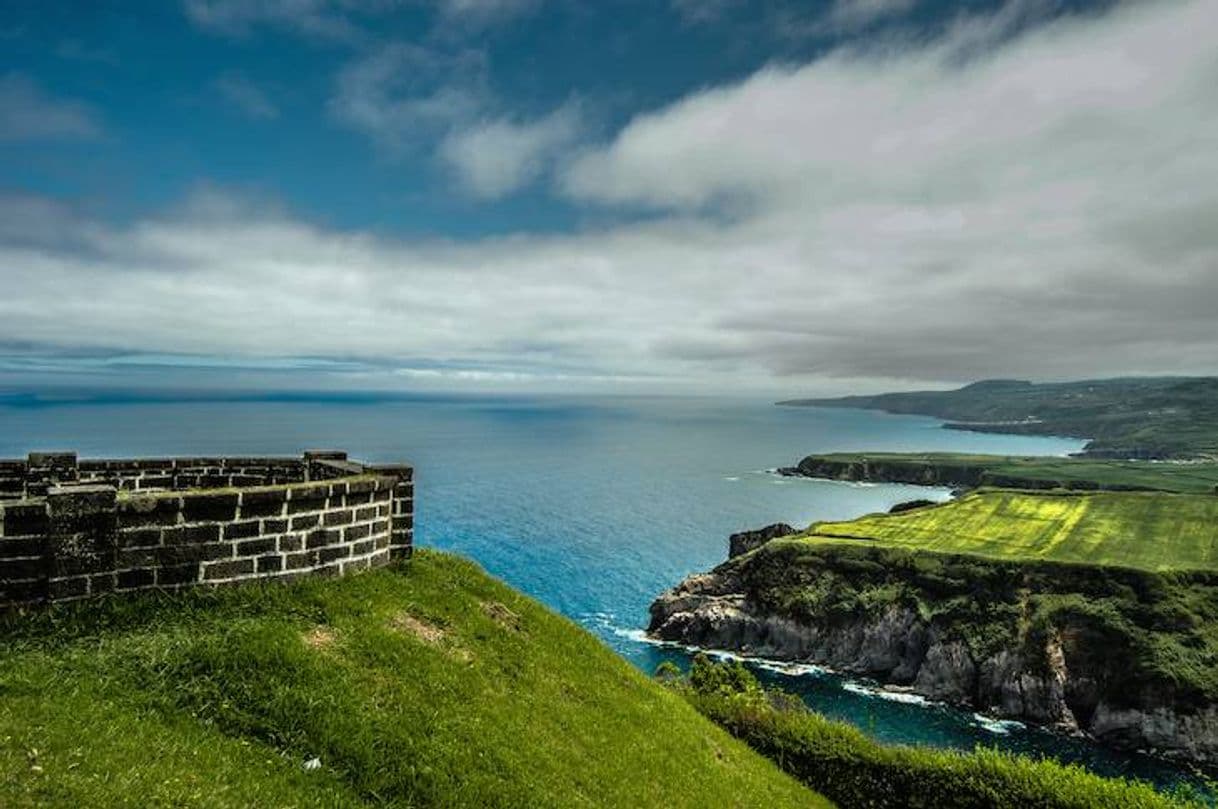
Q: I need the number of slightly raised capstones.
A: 4